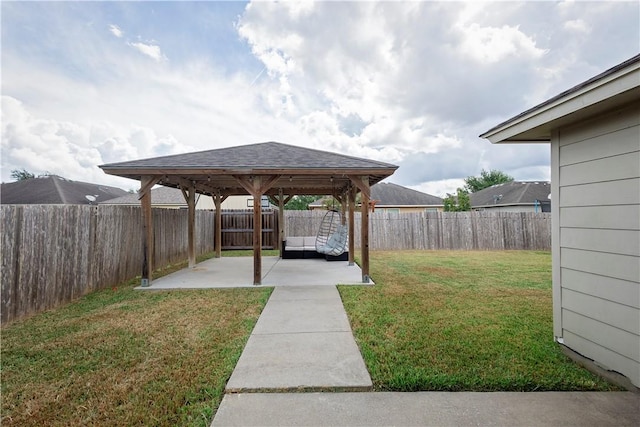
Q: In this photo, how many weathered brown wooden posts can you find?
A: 8